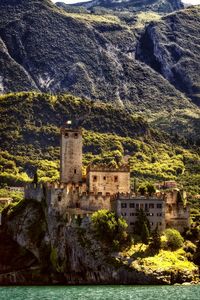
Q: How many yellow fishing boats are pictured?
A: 0